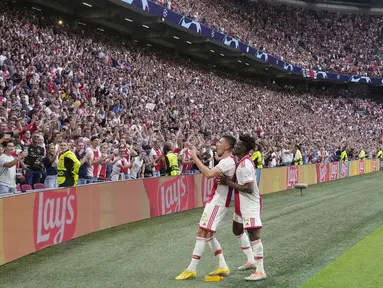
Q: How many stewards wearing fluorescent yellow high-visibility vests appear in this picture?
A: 7